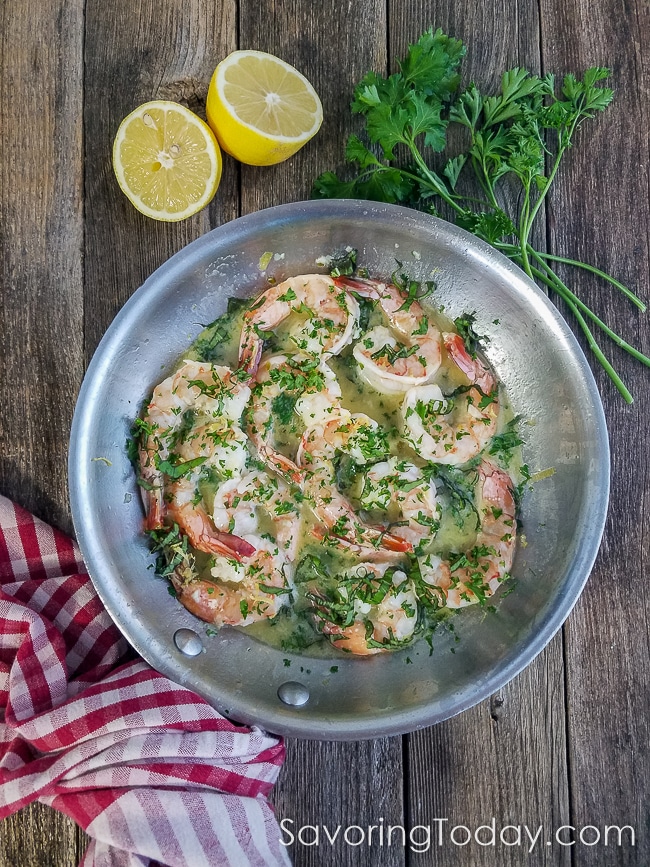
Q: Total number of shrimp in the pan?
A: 12